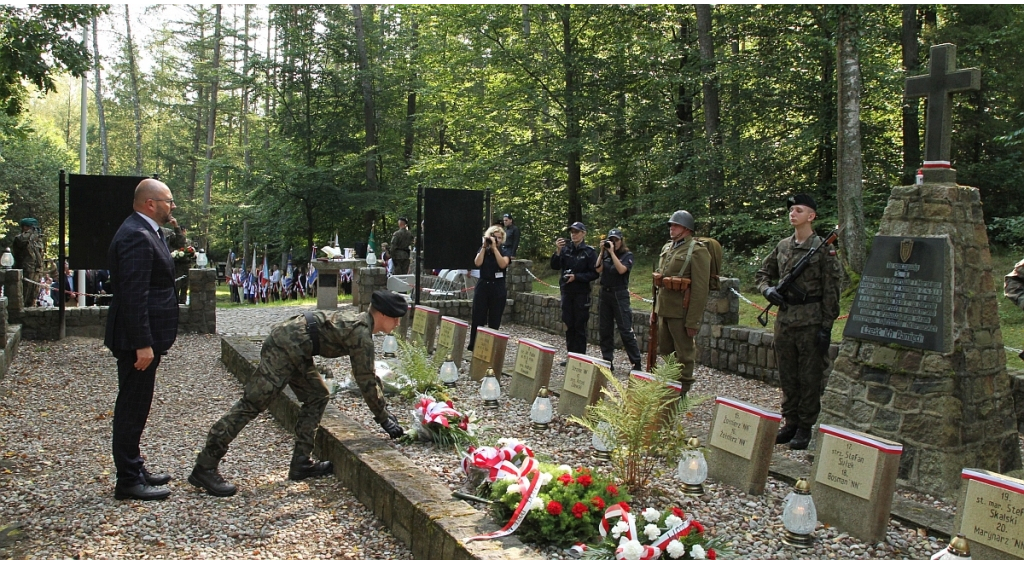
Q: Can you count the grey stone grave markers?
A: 10